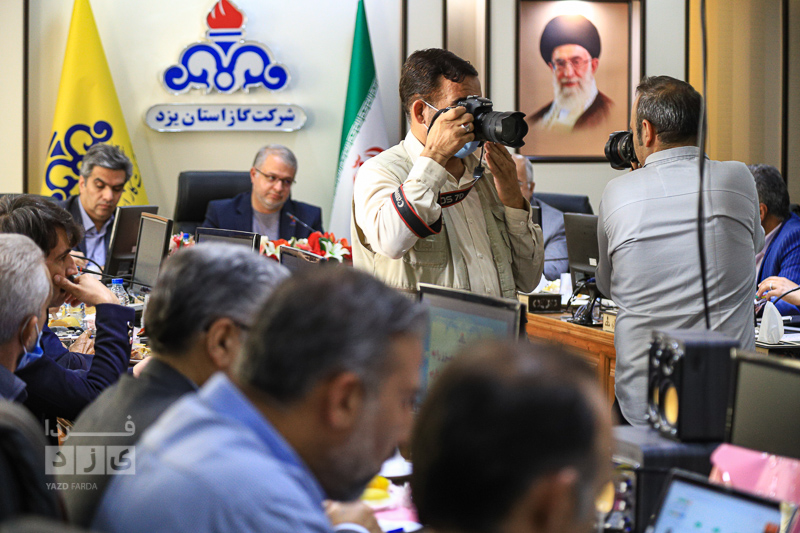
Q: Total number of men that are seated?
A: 9